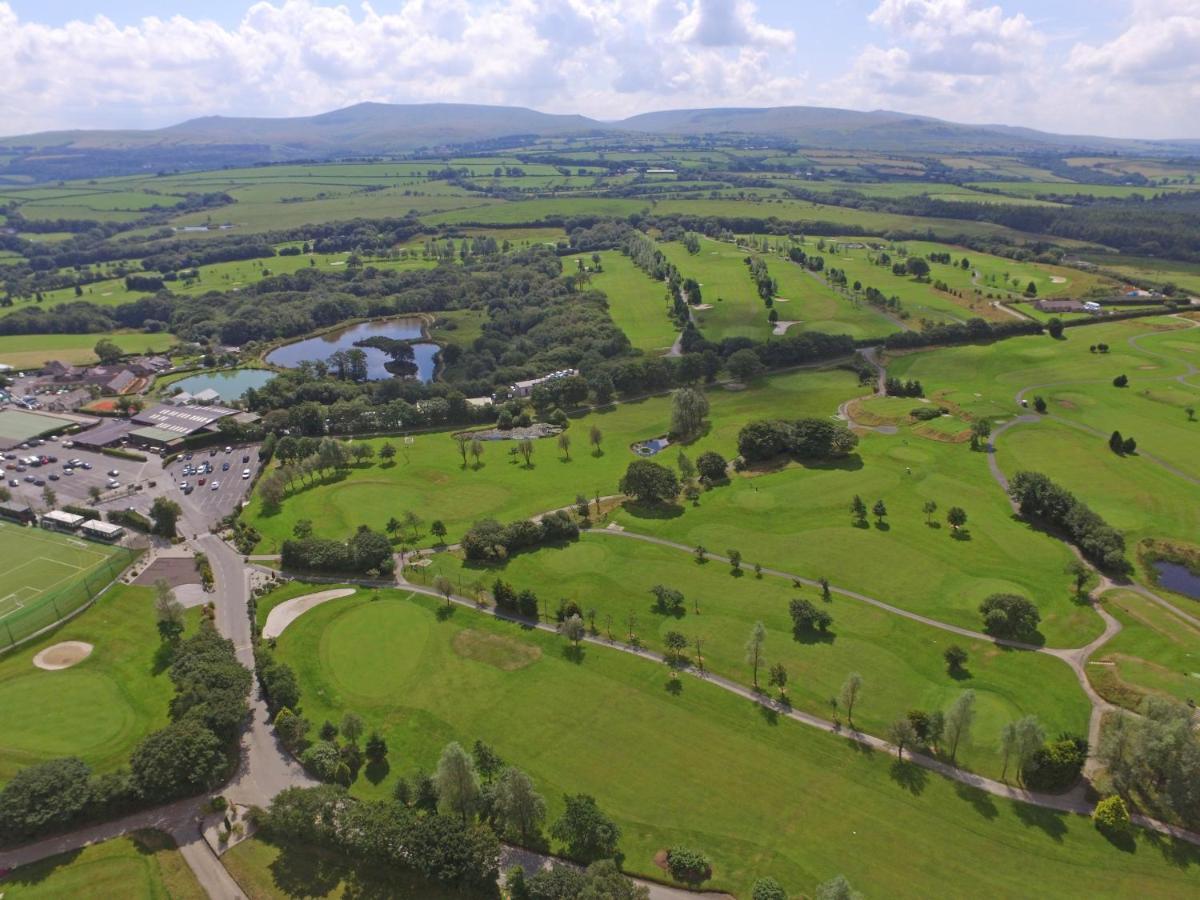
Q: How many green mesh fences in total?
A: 1